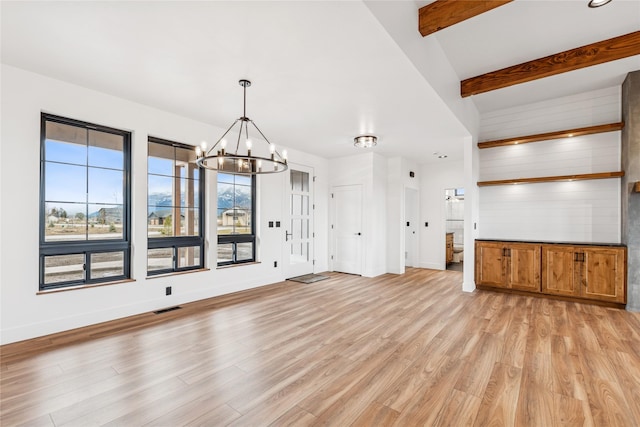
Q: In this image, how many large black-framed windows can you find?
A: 3